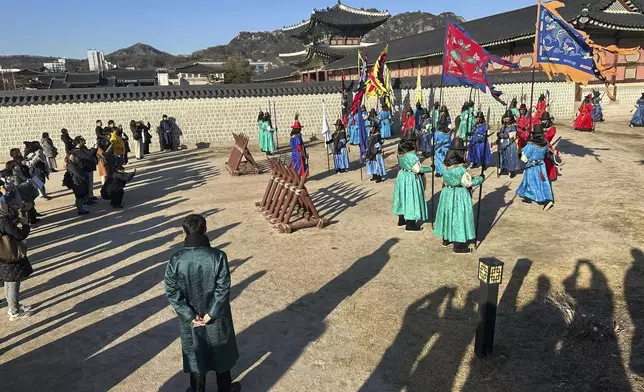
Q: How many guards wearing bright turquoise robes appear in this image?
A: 8